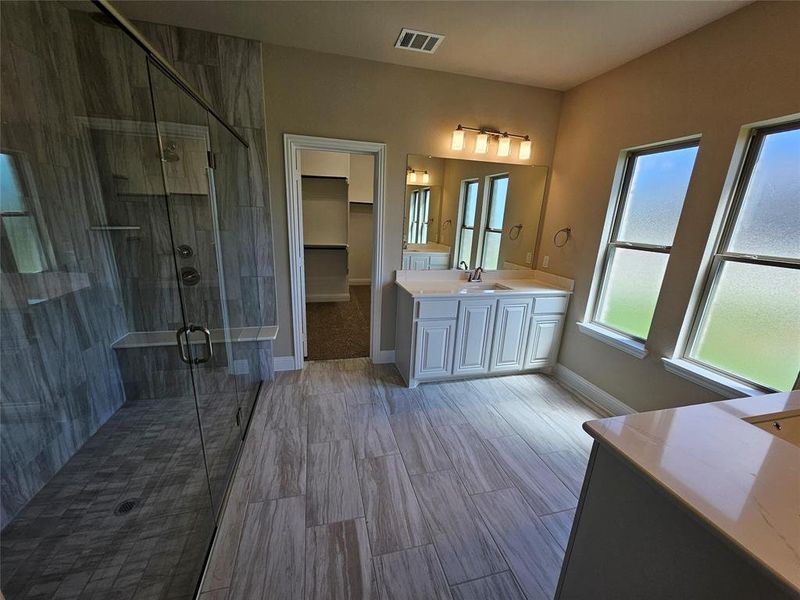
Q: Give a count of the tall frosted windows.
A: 2